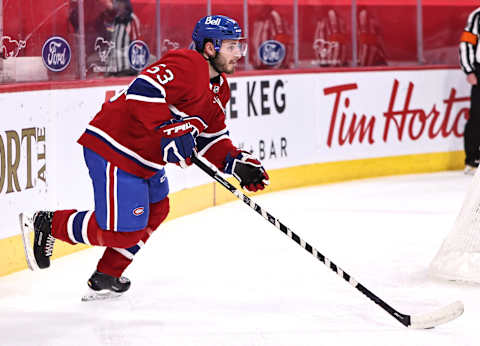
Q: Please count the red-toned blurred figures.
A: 3